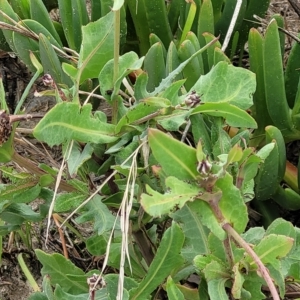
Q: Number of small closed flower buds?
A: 4